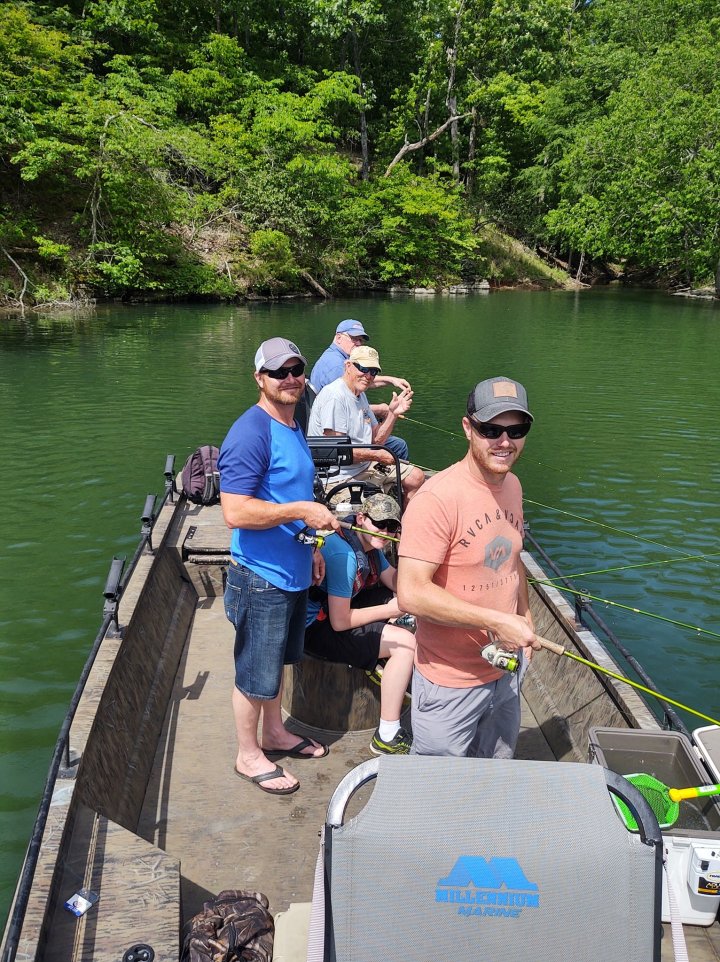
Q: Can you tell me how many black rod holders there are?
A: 3